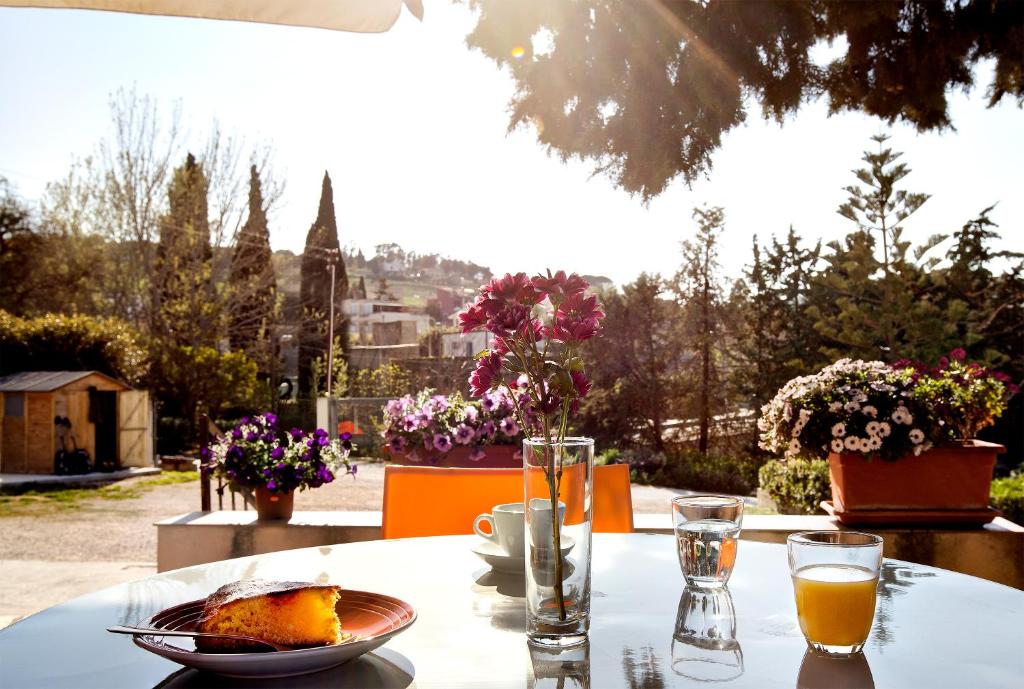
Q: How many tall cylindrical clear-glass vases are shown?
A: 1